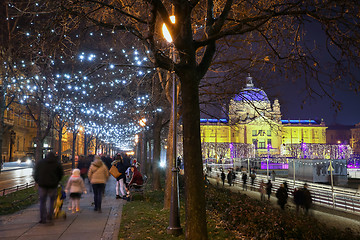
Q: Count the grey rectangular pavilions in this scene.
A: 2